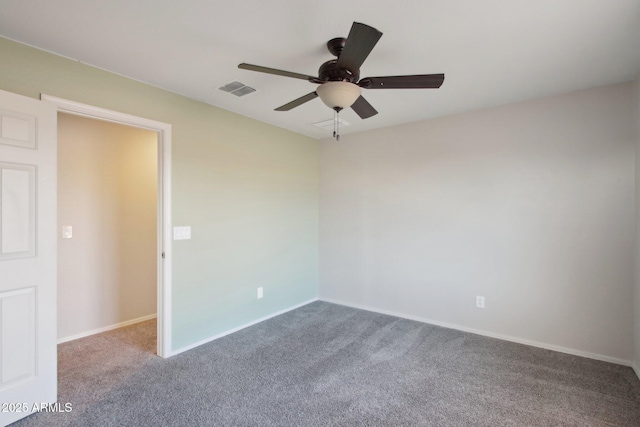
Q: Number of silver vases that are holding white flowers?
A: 0